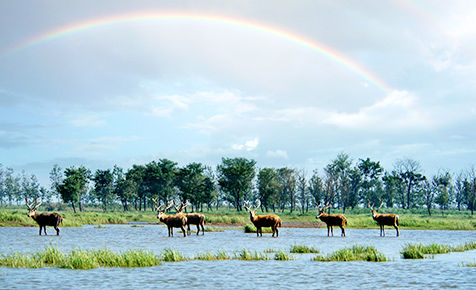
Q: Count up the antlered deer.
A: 6